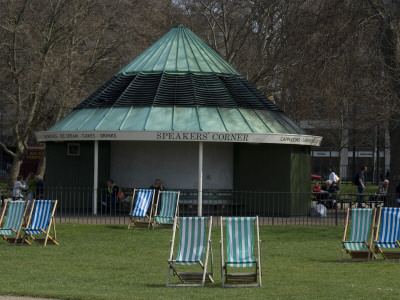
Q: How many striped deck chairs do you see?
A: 8